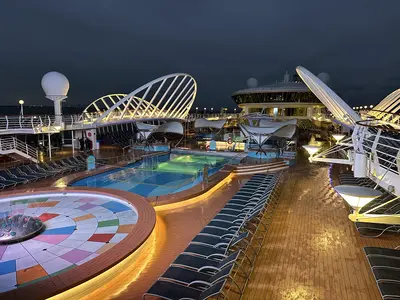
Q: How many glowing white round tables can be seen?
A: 3